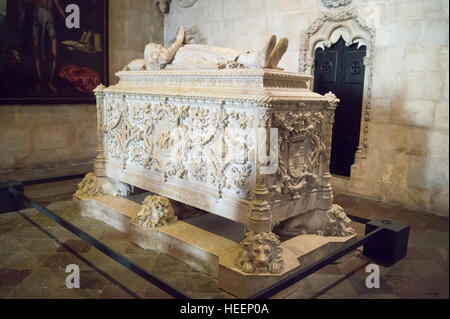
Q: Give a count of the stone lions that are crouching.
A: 4